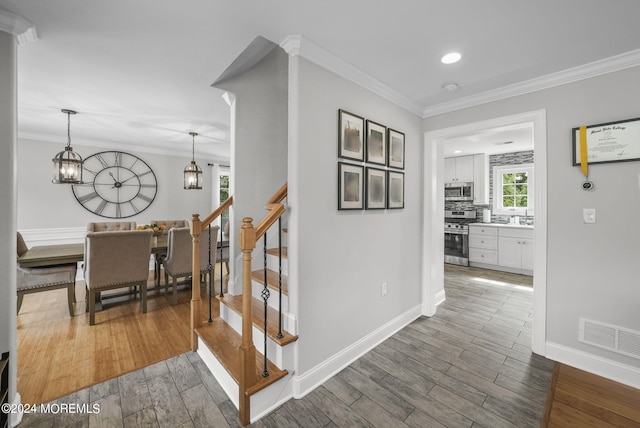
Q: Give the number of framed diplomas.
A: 1